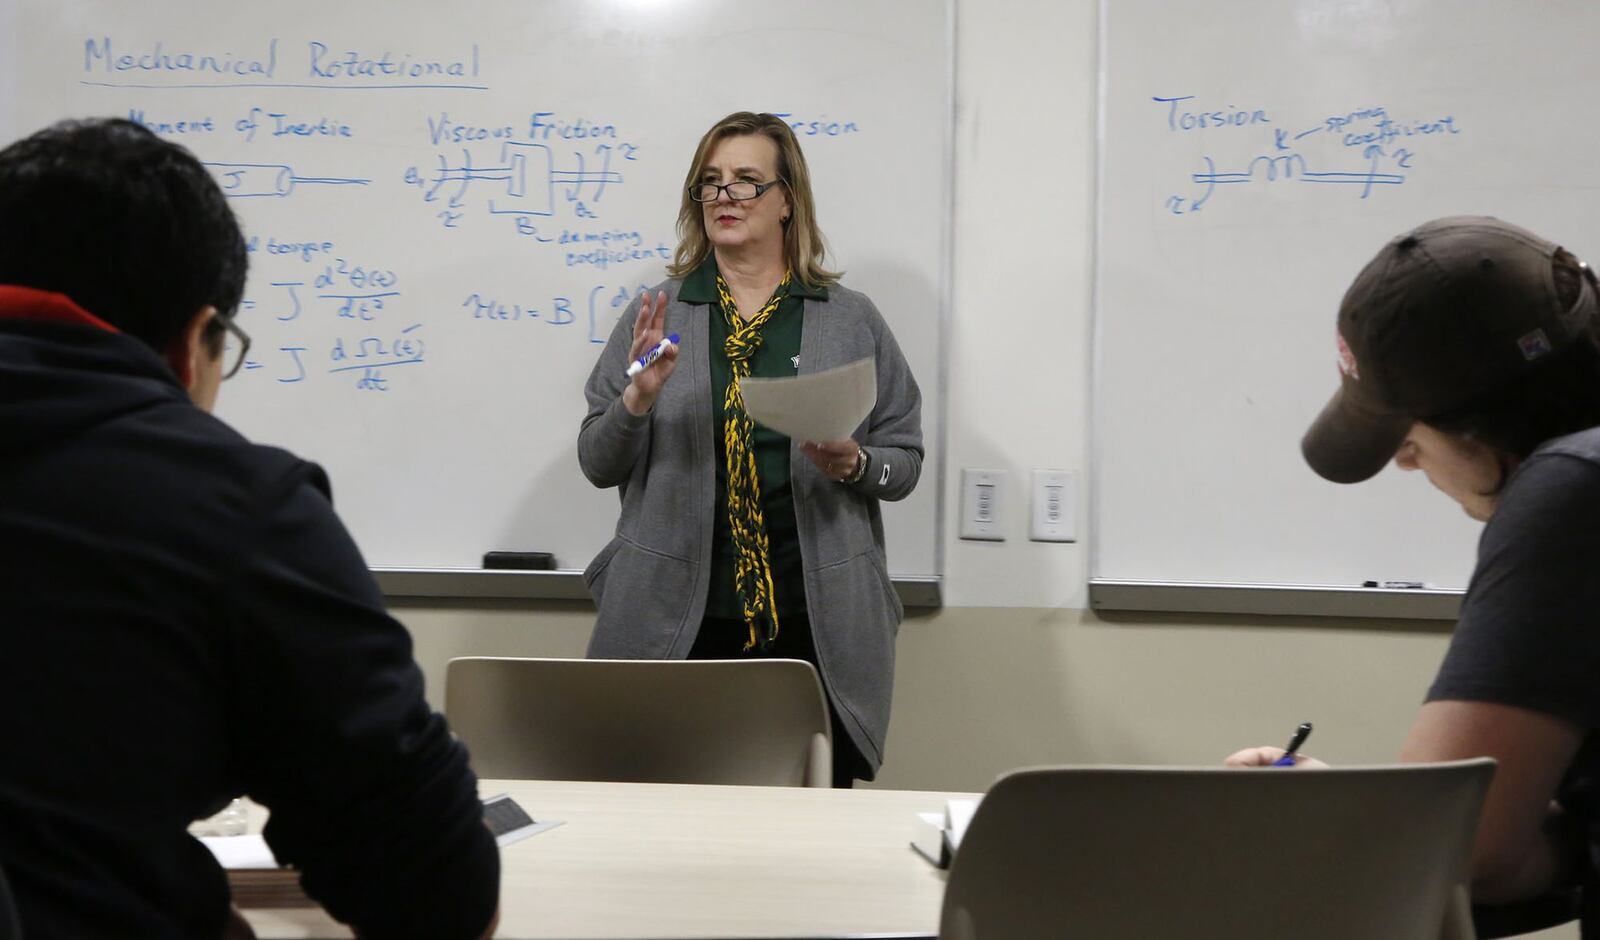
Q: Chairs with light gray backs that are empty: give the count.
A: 2